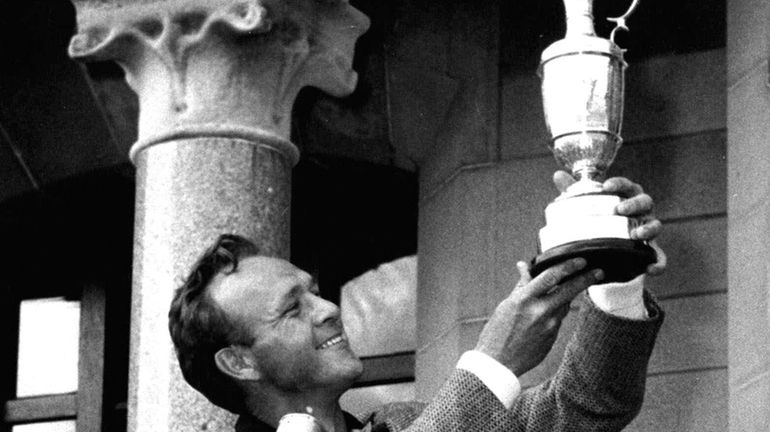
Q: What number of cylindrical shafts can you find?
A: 1